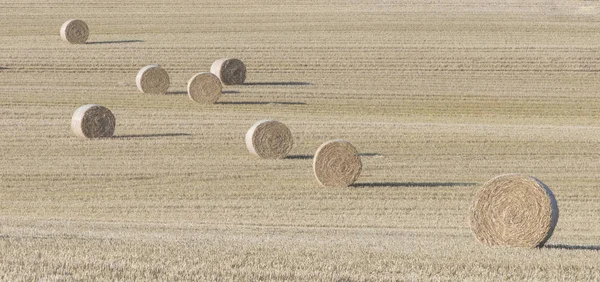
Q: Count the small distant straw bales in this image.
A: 7